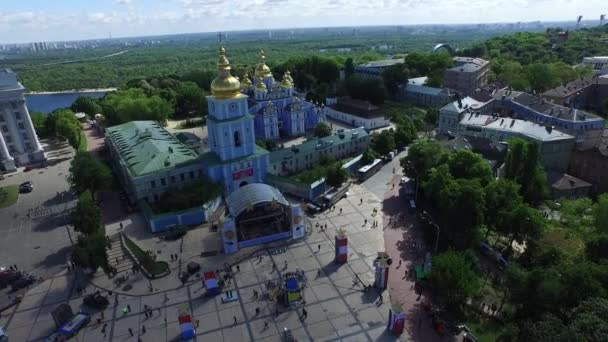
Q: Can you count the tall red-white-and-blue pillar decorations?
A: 5